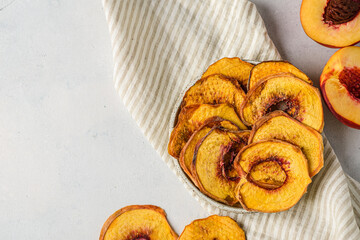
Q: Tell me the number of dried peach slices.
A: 11